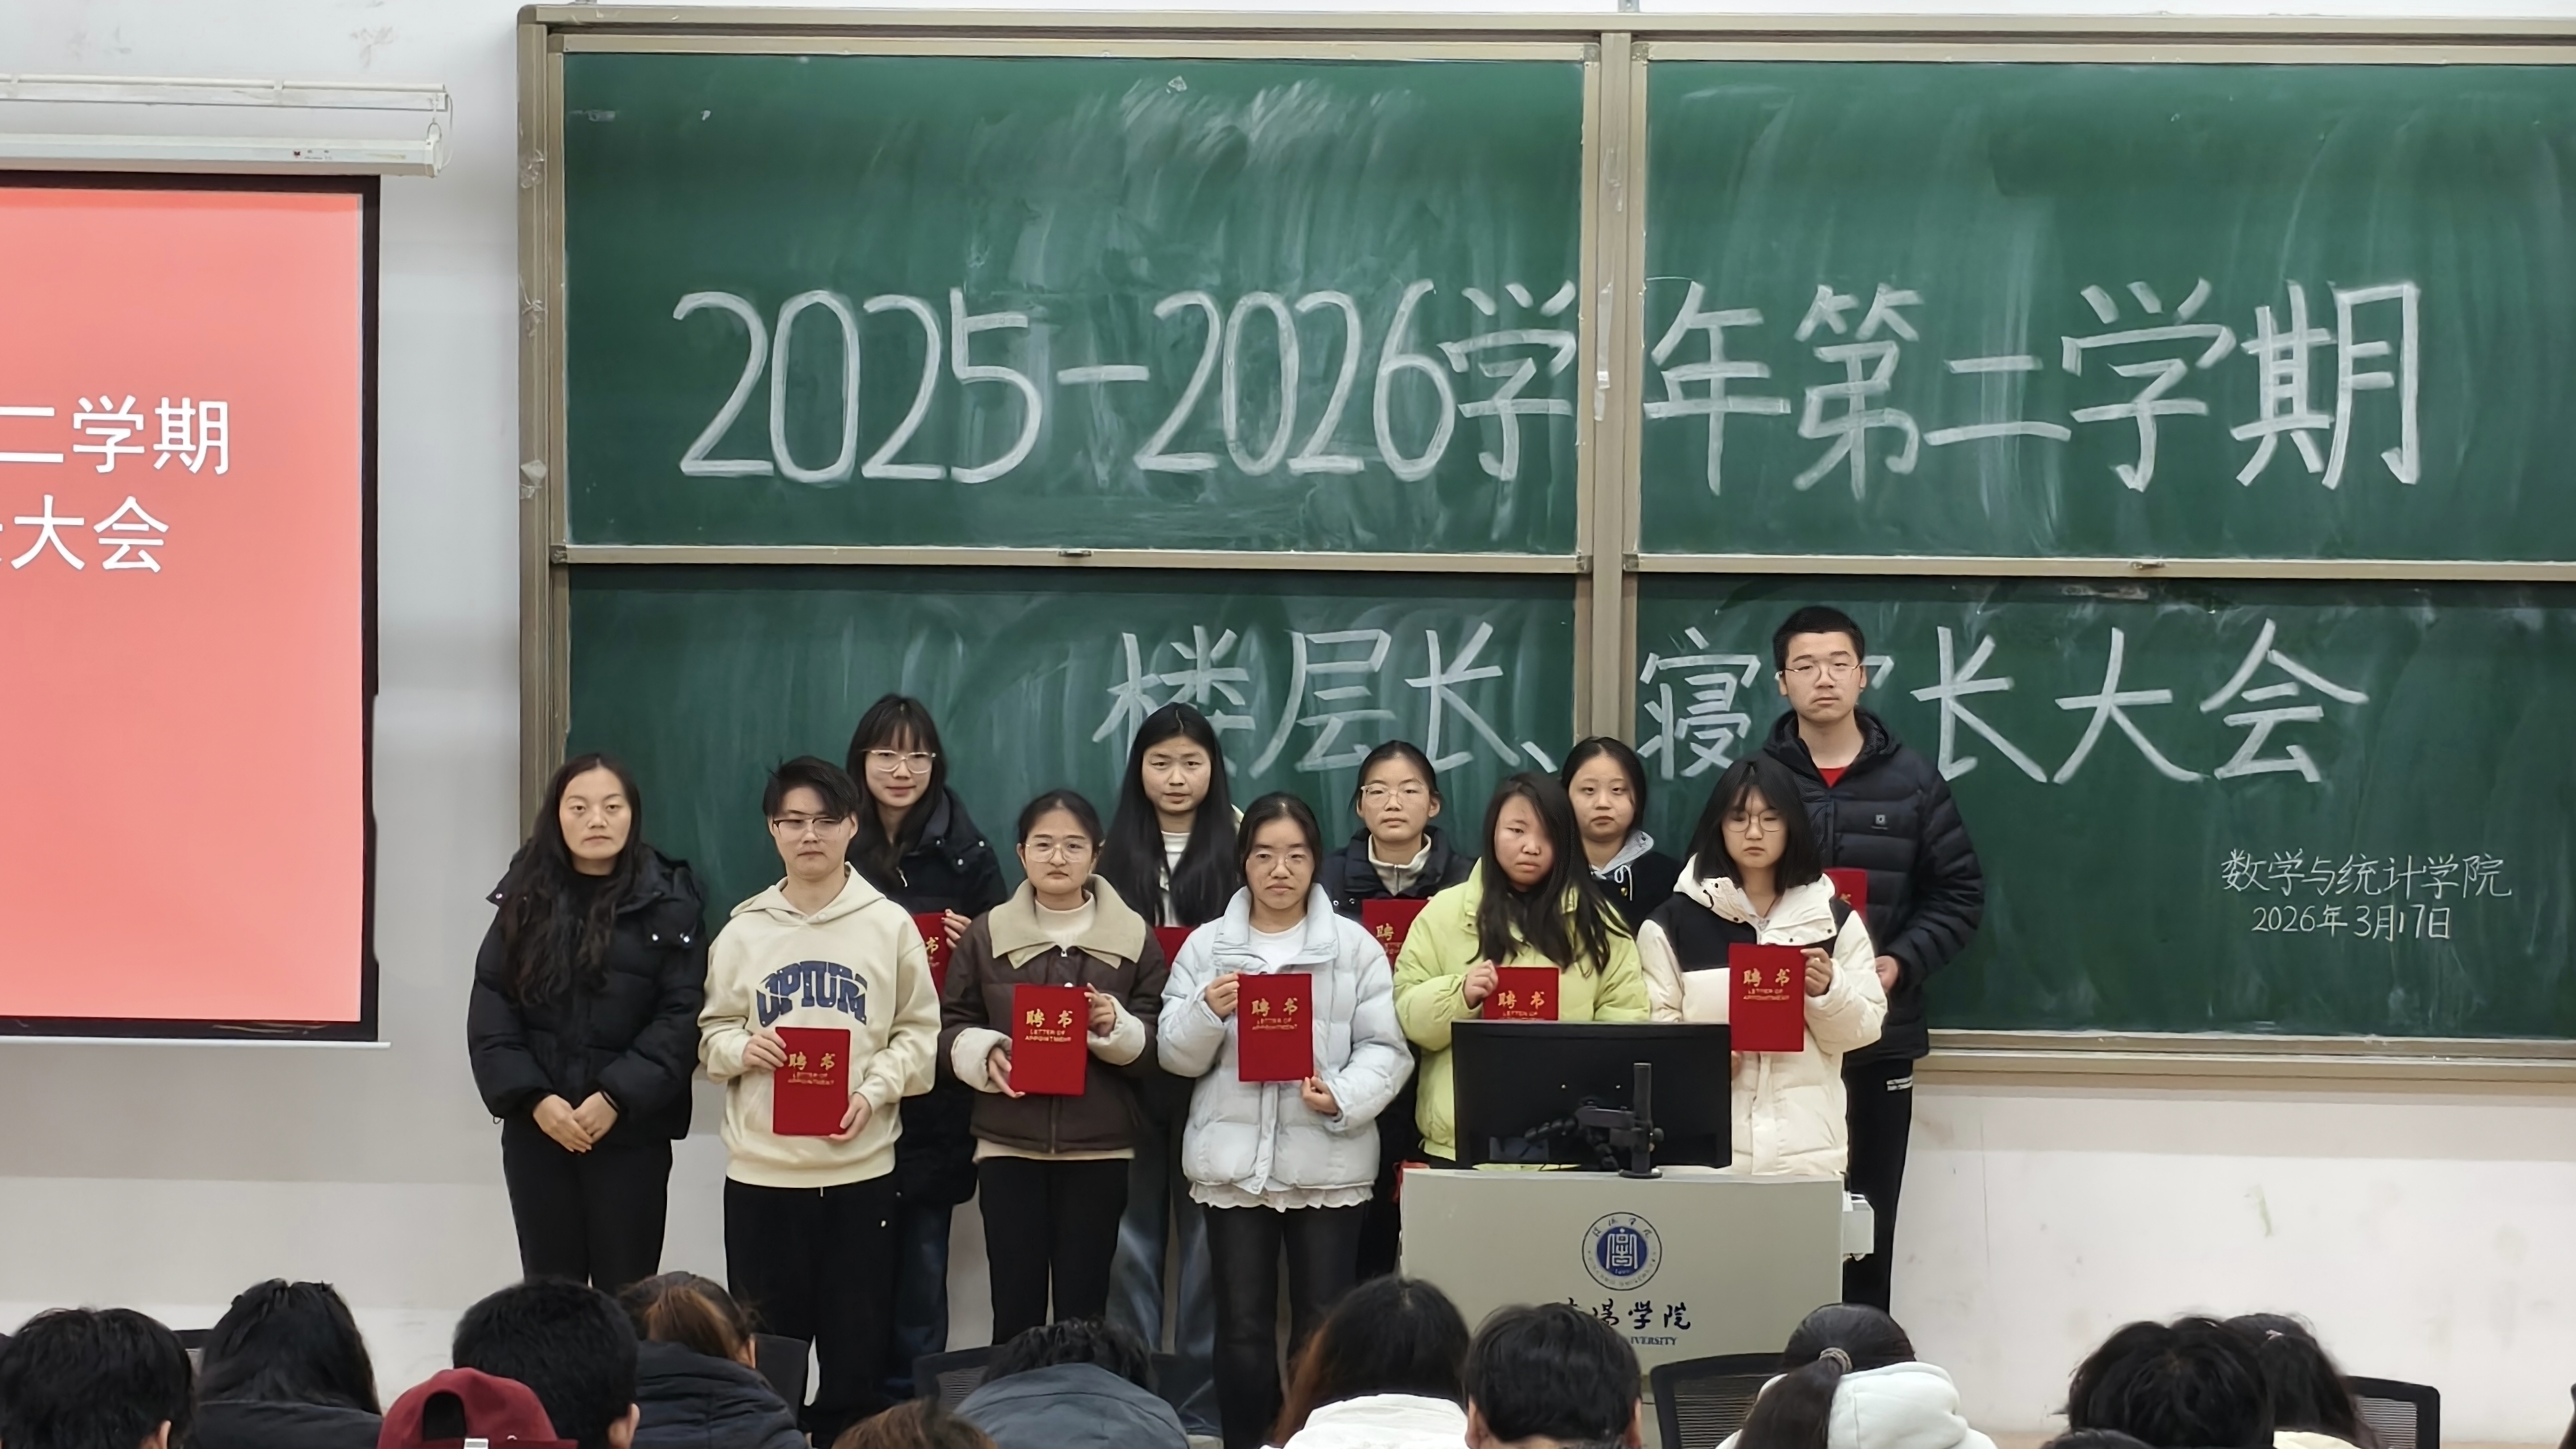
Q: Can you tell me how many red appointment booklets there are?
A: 9